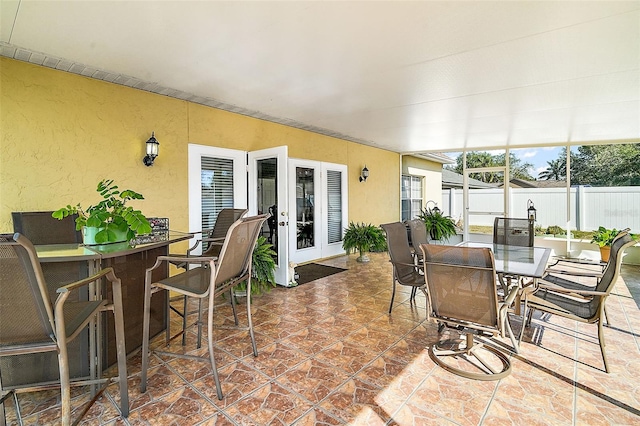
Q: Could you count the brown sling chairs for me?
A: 10